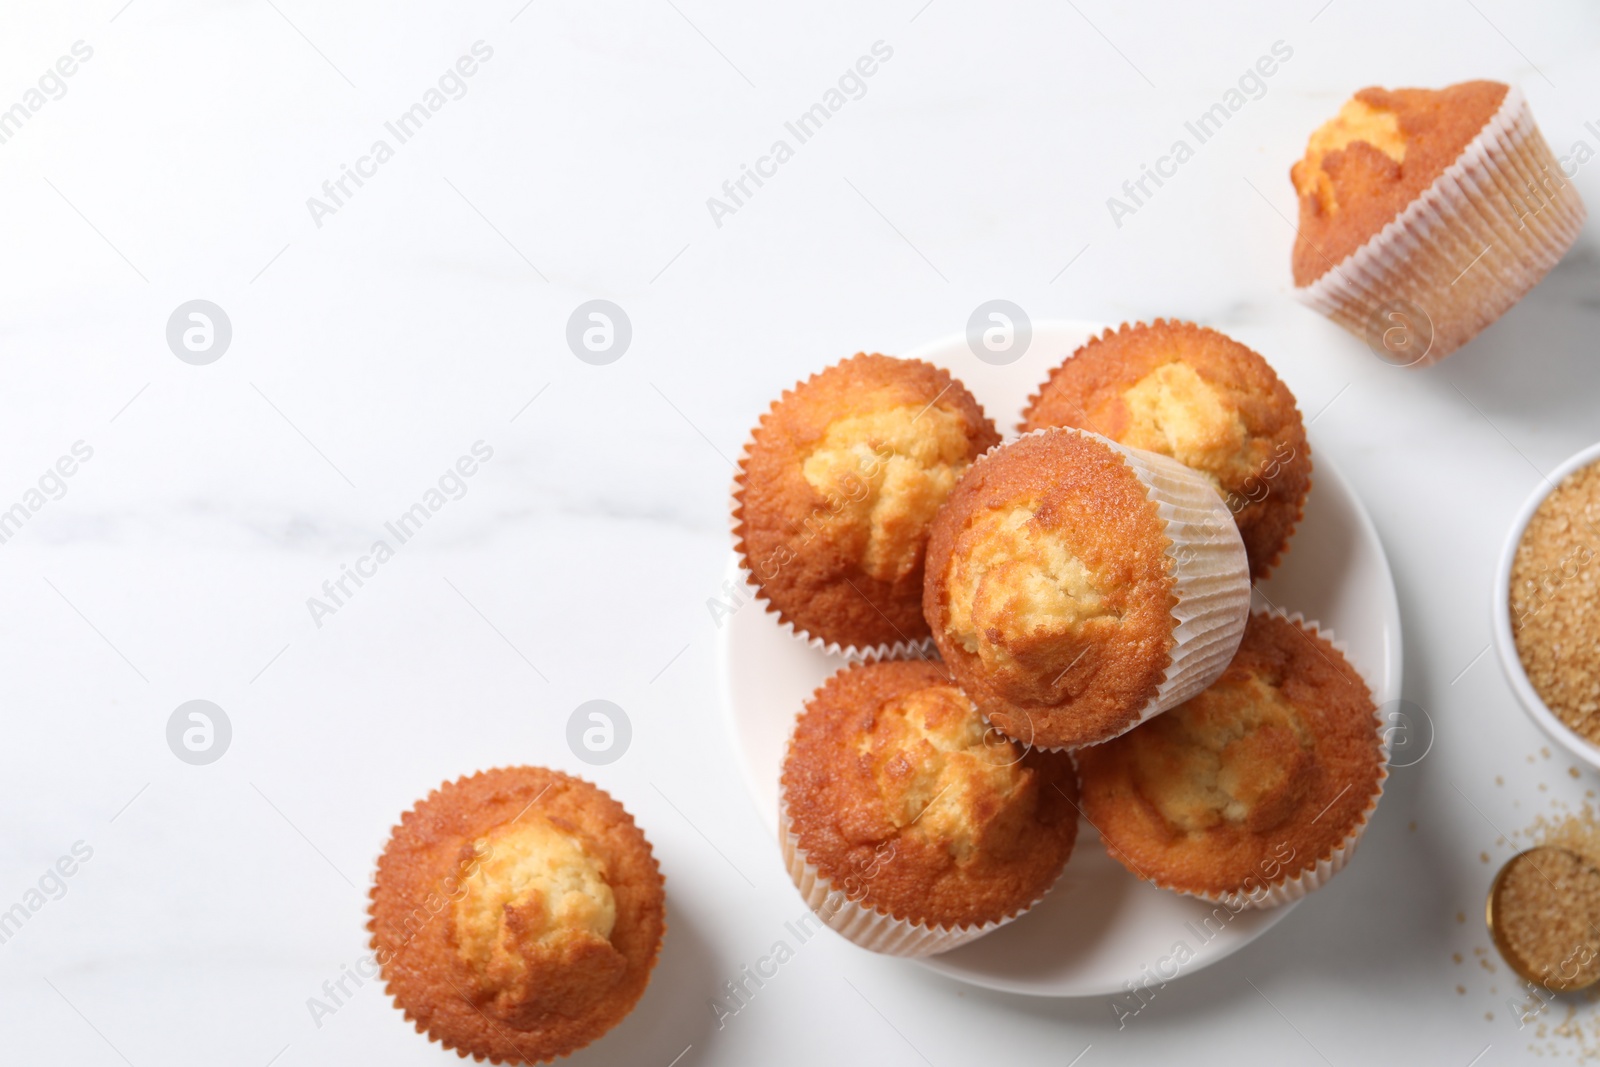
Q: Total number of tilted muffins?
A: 2